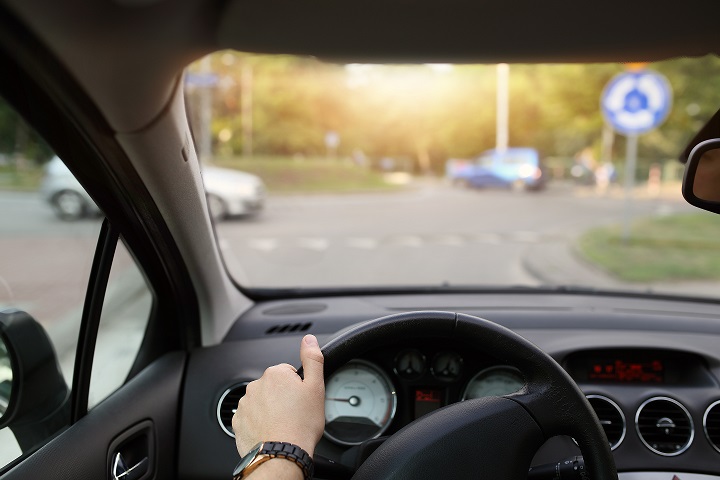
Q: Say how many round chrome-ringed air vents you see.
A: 4